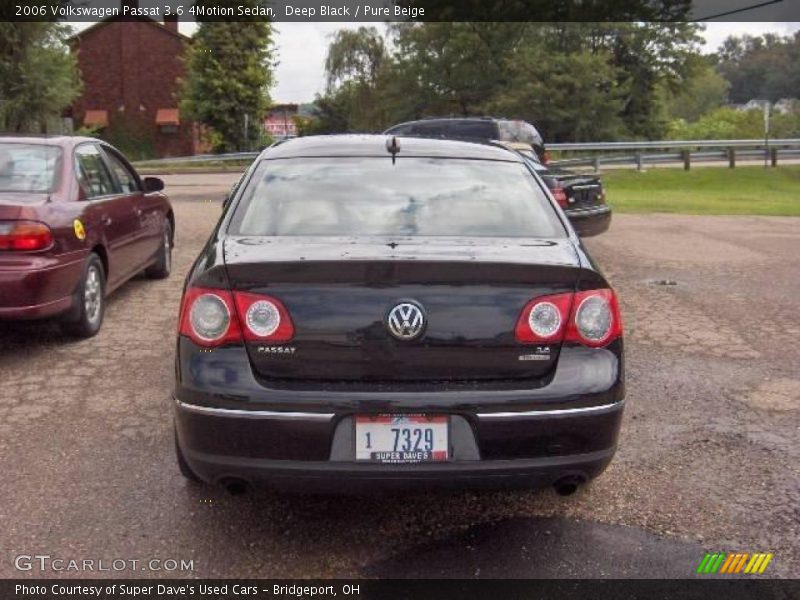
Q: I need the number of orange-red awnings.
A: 2